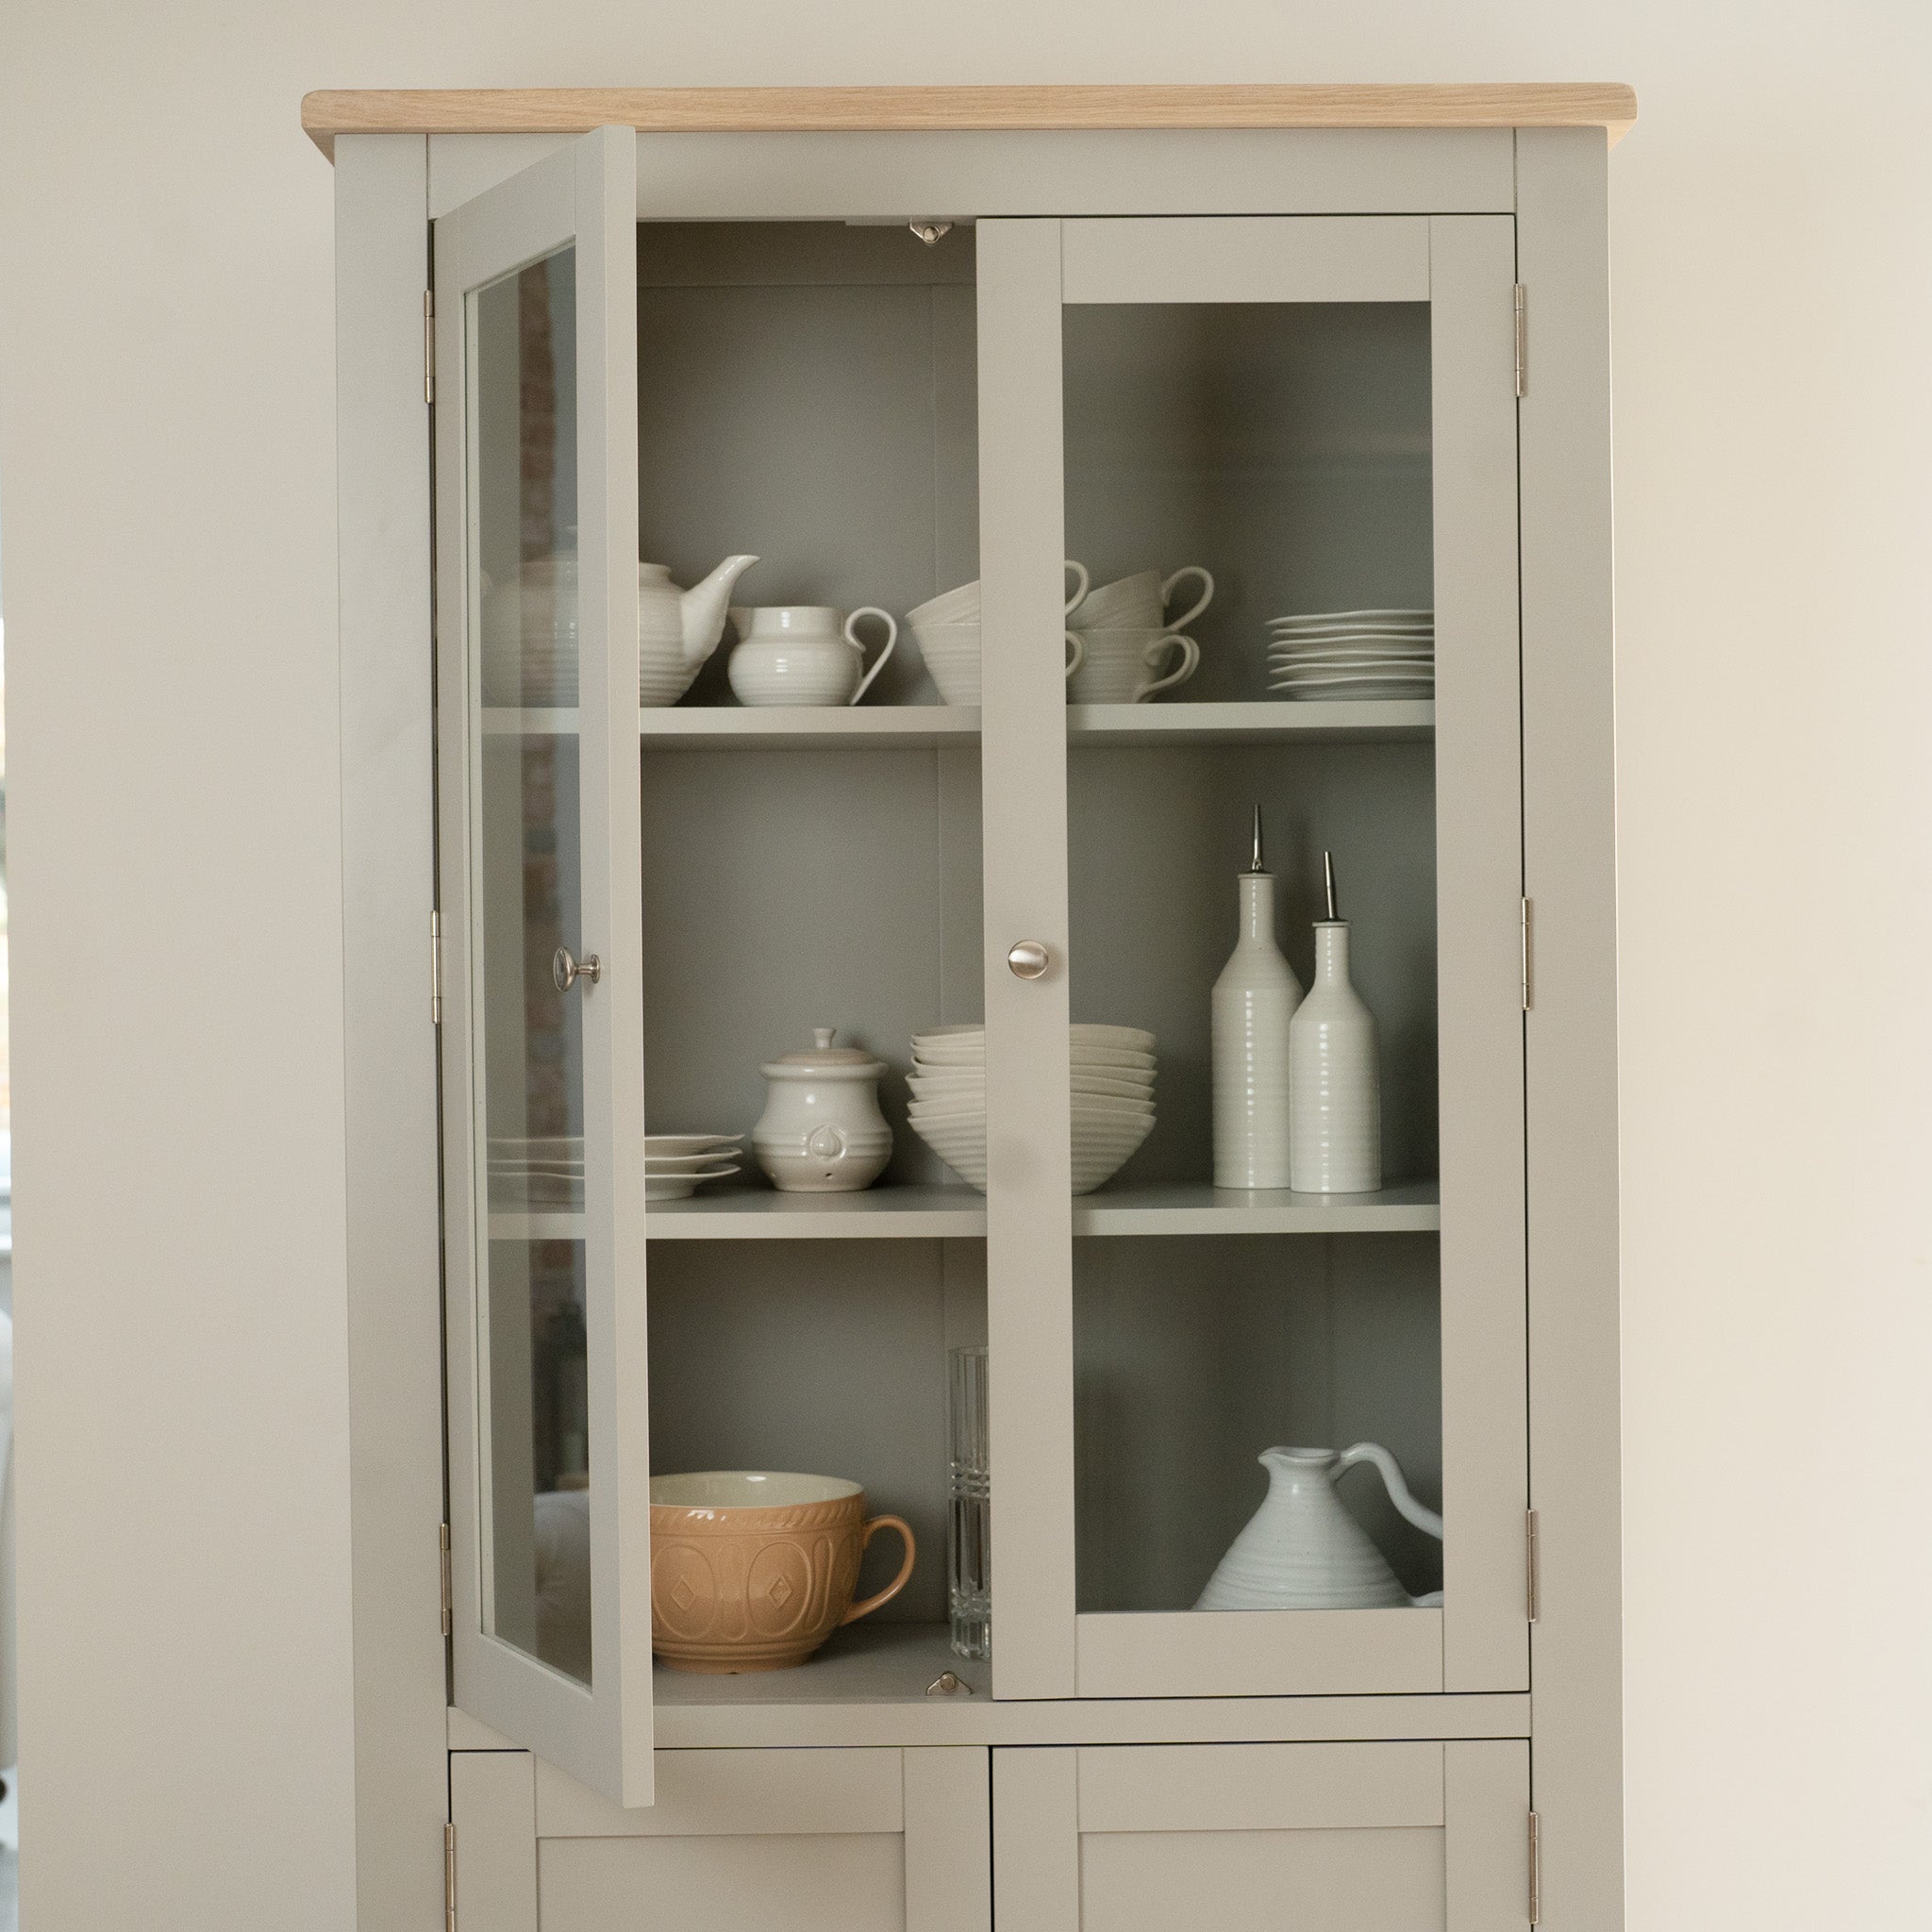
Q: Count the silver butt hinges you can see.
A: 8